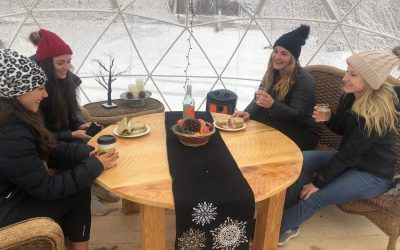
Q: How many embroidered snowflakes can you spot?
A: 3